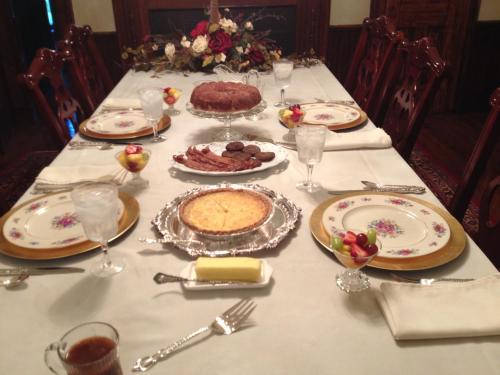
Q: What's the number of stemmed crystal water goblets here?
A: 4